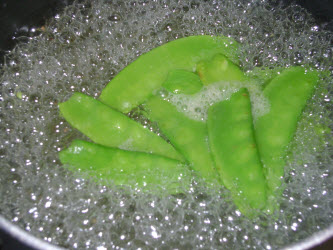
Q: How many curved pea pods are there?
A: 1